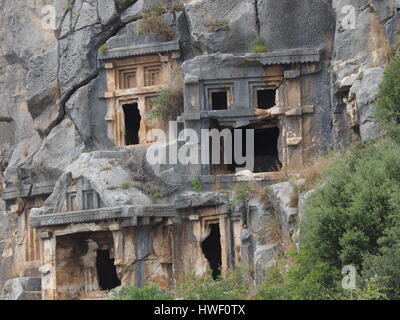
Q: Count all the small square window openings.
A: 2